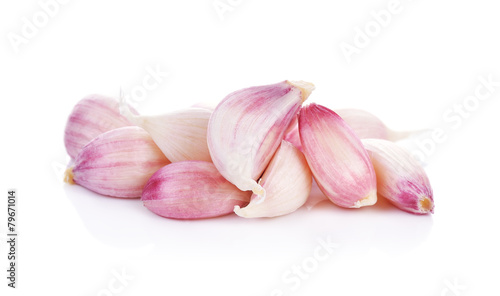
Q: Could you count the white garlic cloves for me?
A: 2